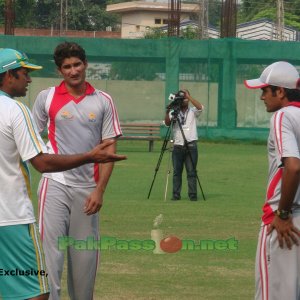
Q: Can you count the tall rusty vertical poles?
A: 3